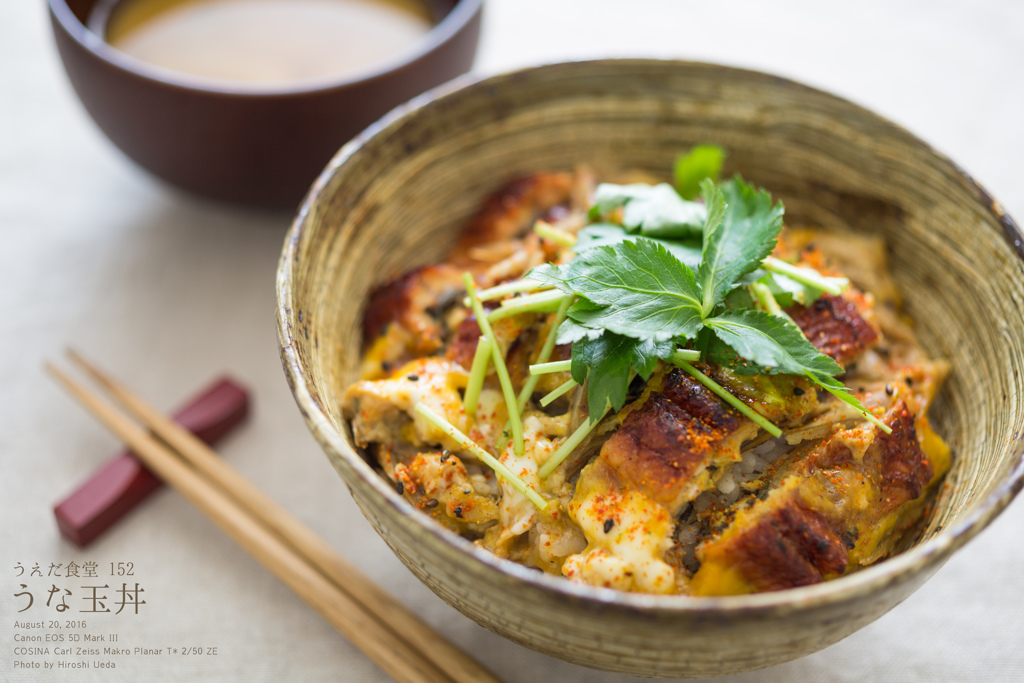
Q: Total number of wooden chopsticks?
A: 2